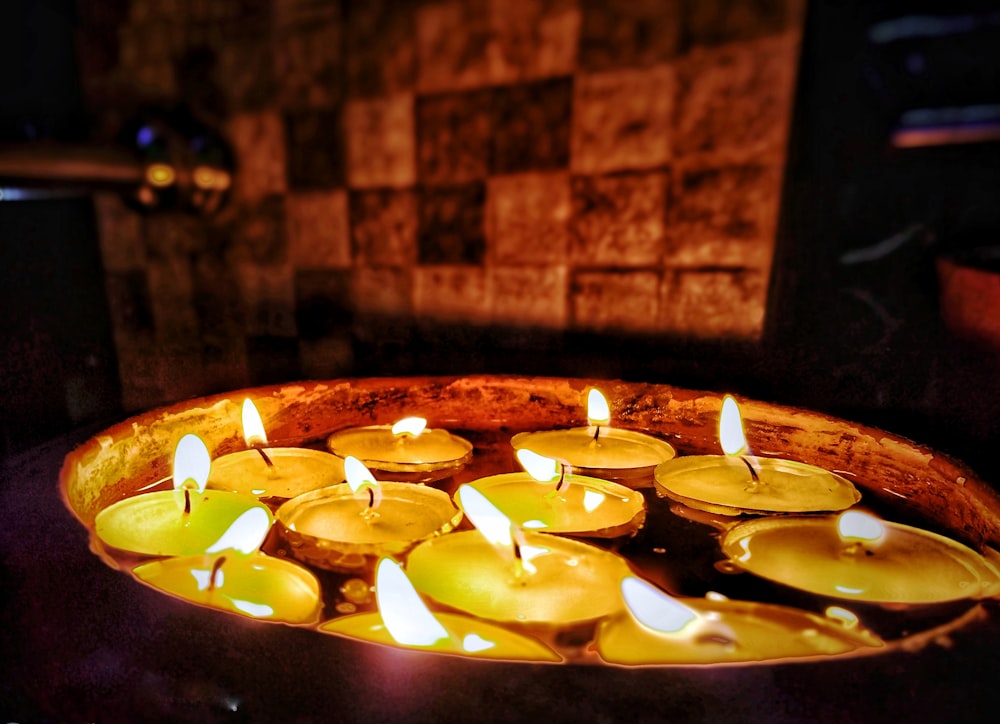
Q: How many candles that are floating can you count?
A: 12